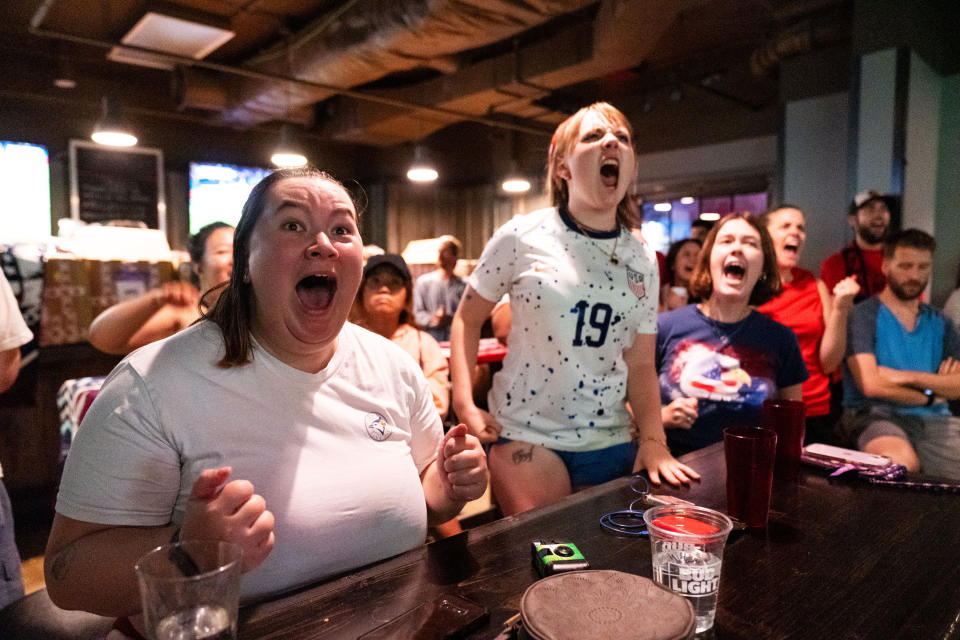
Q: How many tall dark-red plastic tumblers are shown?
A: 2